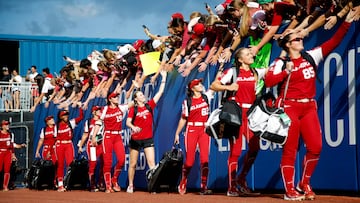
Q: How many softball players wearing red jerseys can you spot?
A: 9